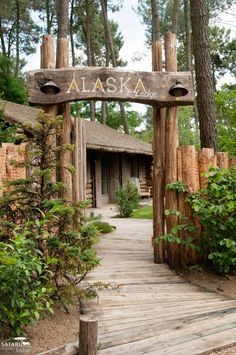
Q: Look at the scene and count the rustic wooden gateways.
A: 1